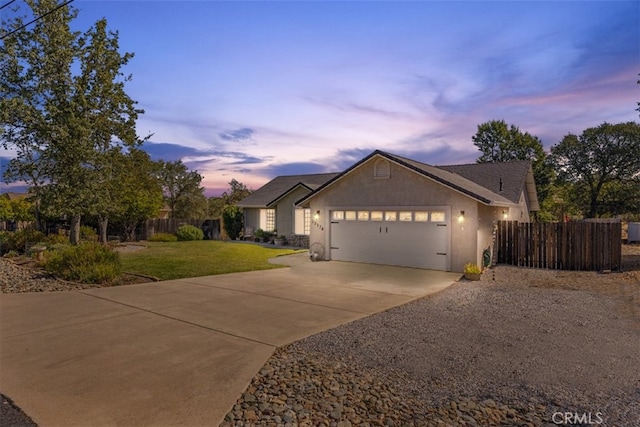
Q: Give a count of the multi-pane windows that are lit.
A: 2